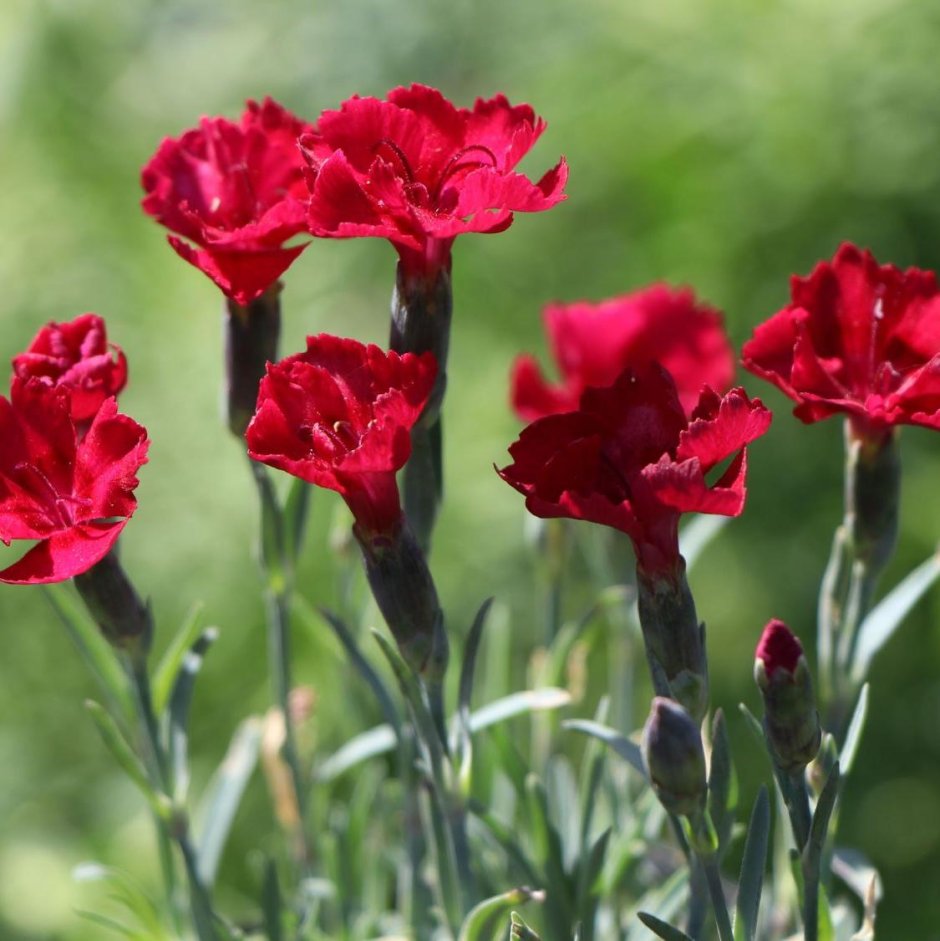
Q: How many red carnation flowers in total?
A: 8